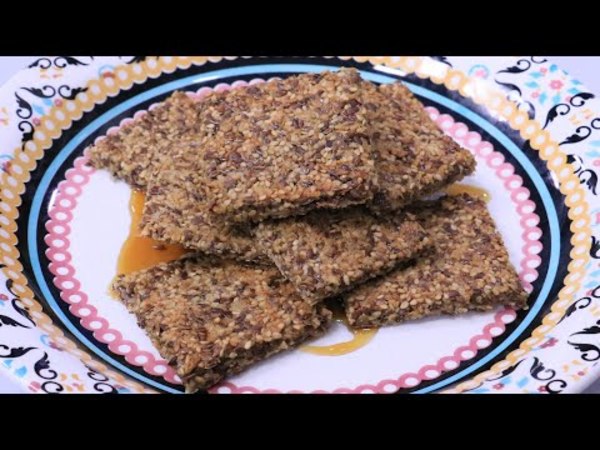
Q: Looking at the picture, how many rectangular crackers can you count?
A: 7